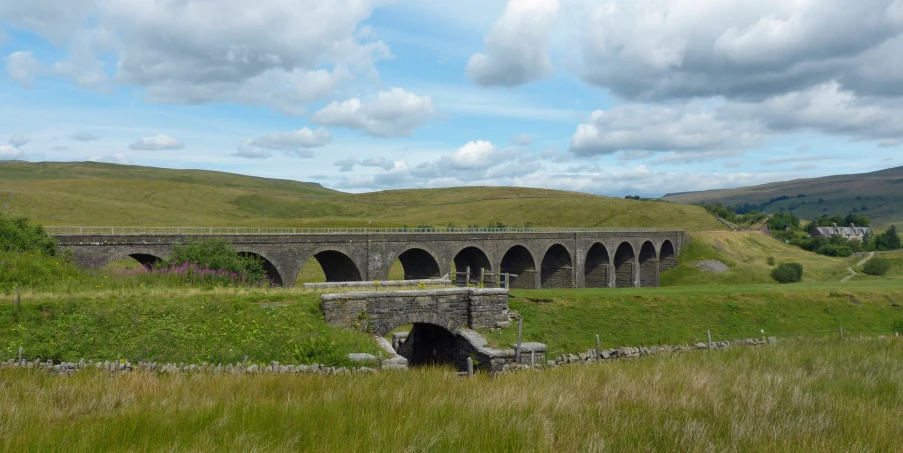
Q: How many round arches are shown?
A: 12